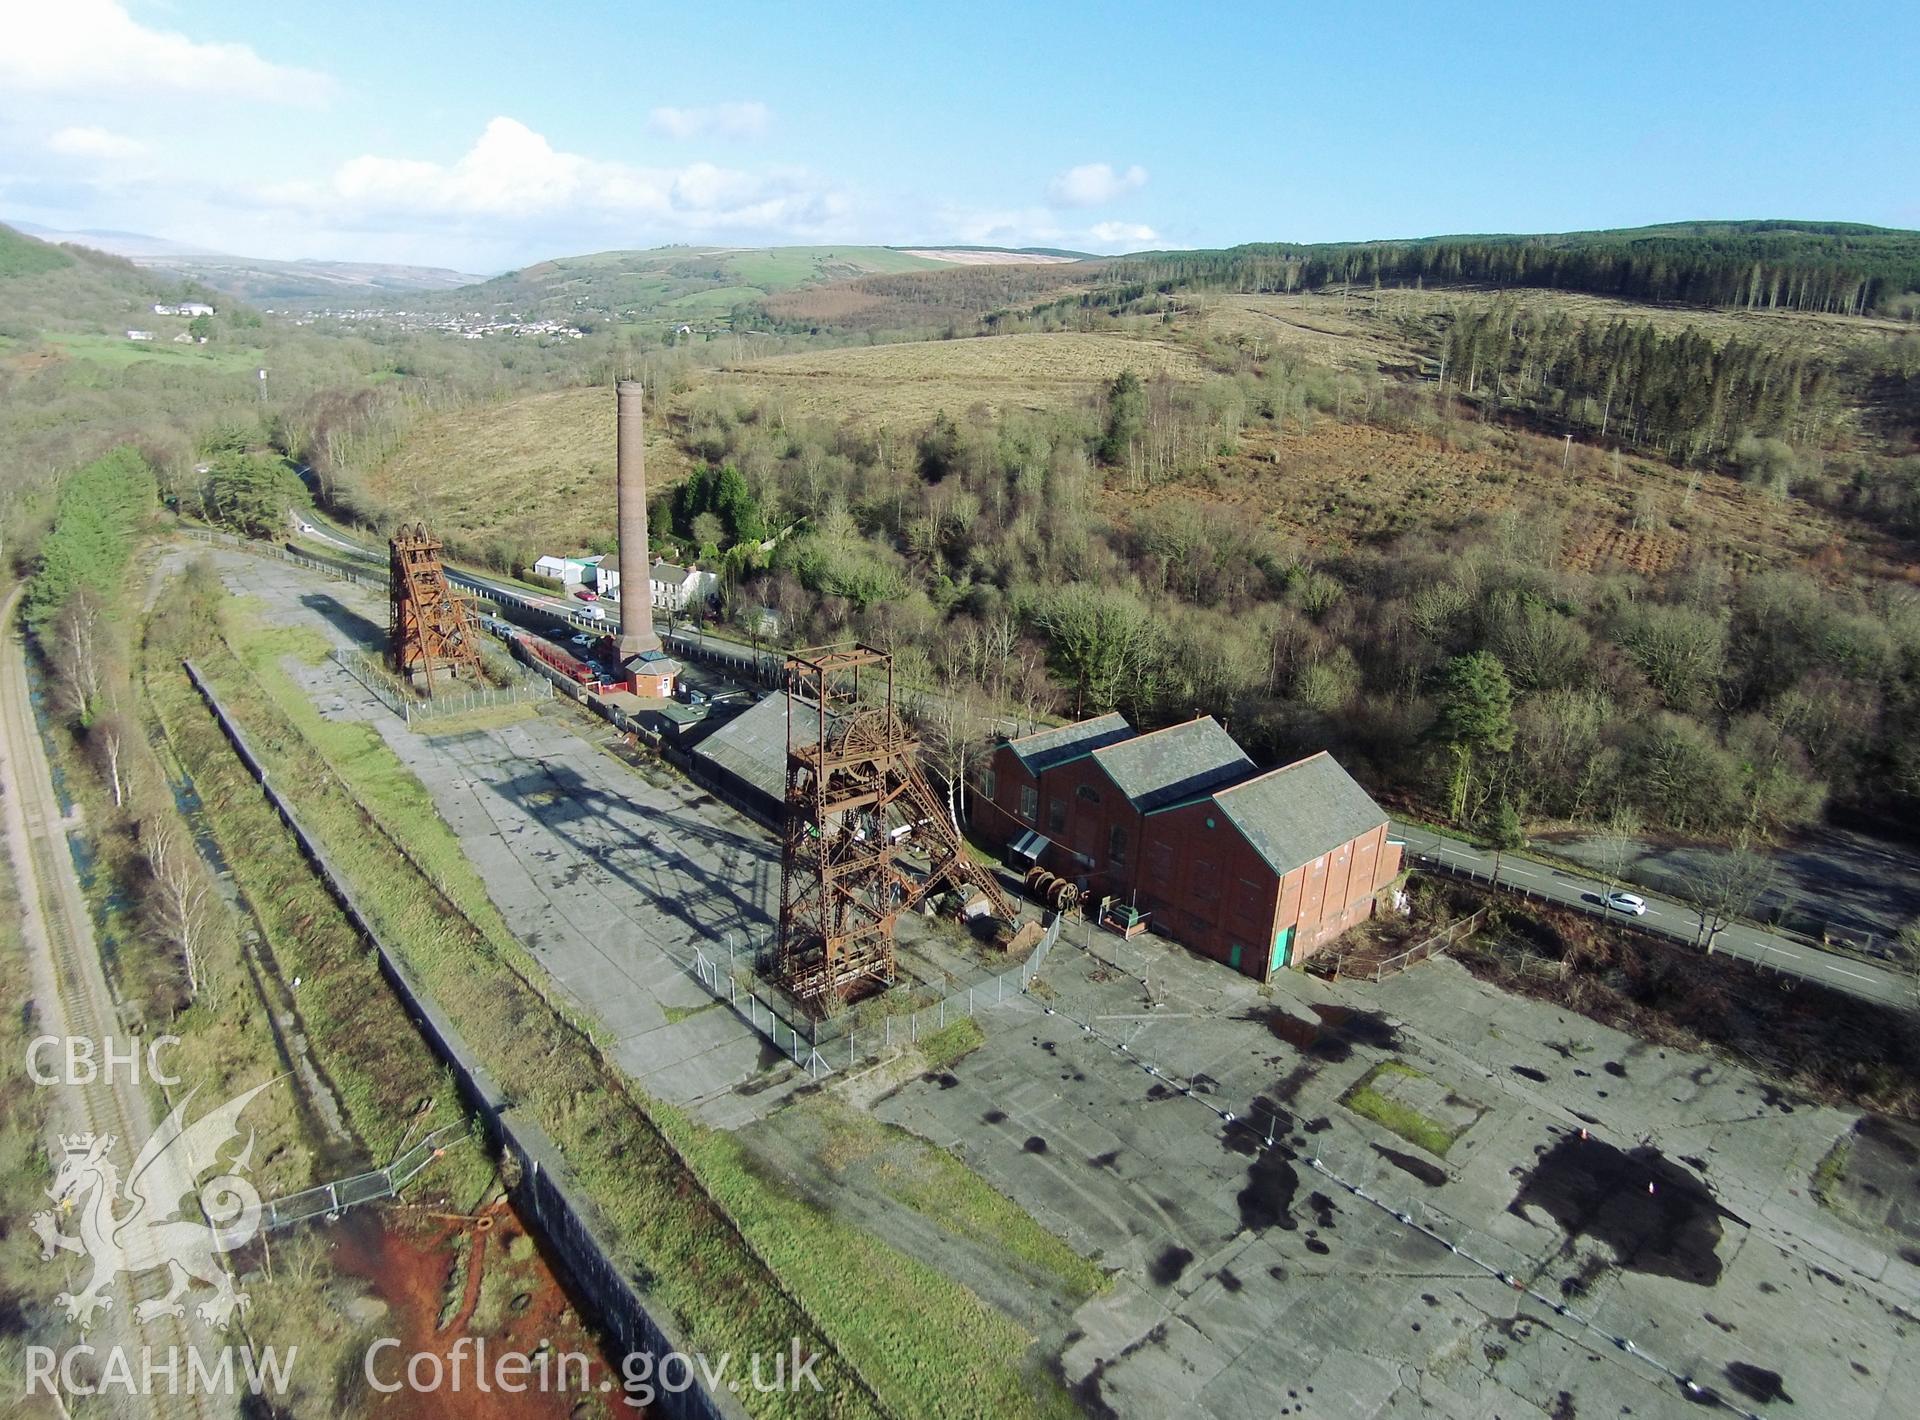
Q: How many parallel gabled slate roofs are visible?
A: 3